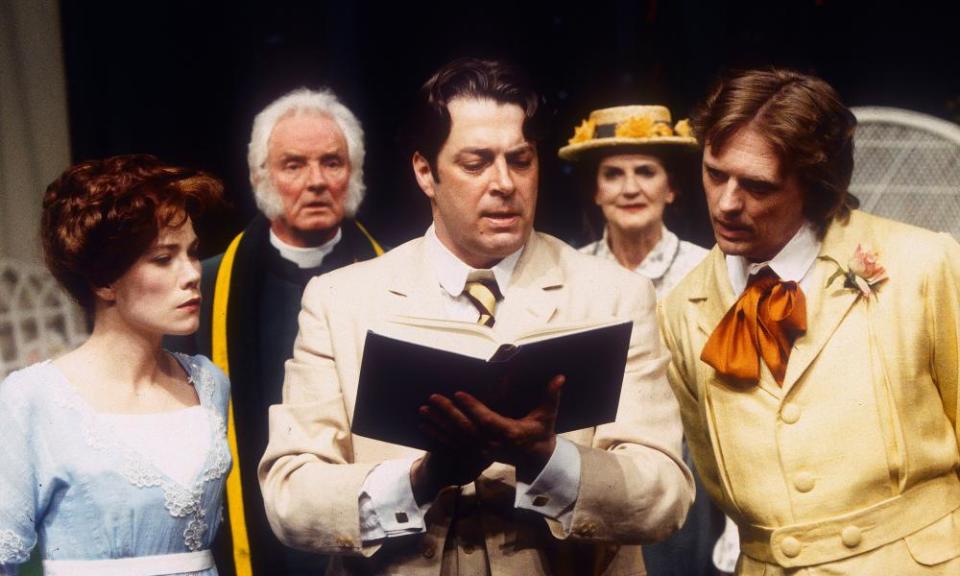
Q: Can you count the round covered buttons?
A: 4